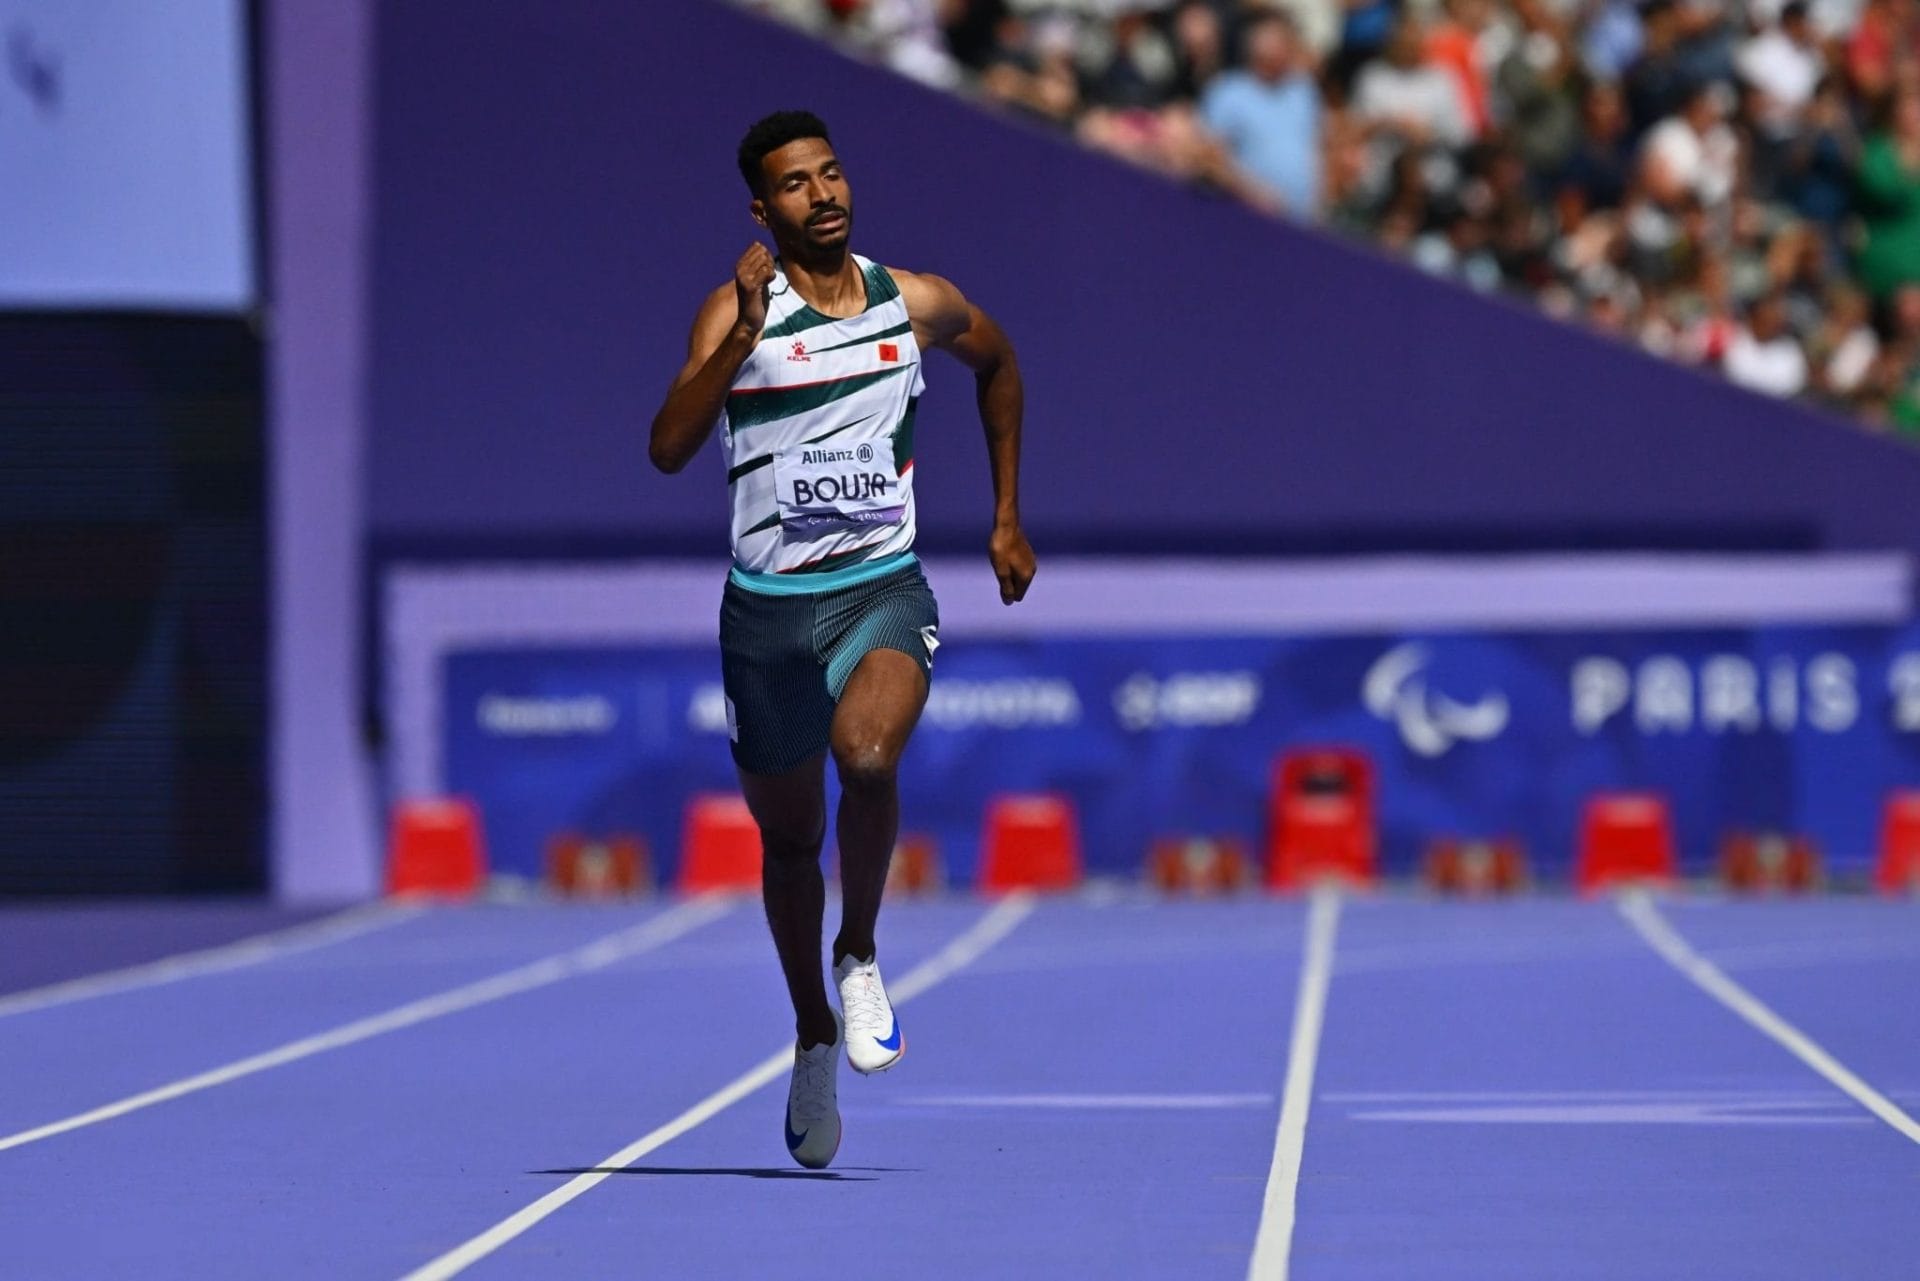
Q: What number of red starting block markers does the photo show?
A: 6